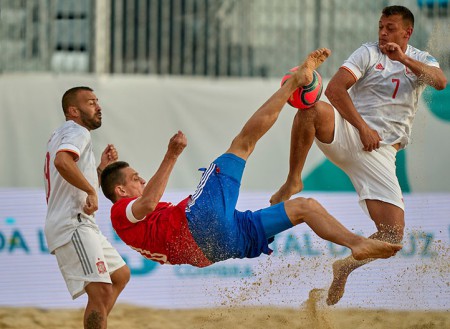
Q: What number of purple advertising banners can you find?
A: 1